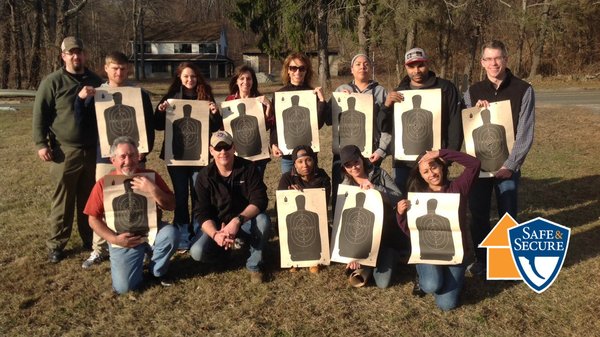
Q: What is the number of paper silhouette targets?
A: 11